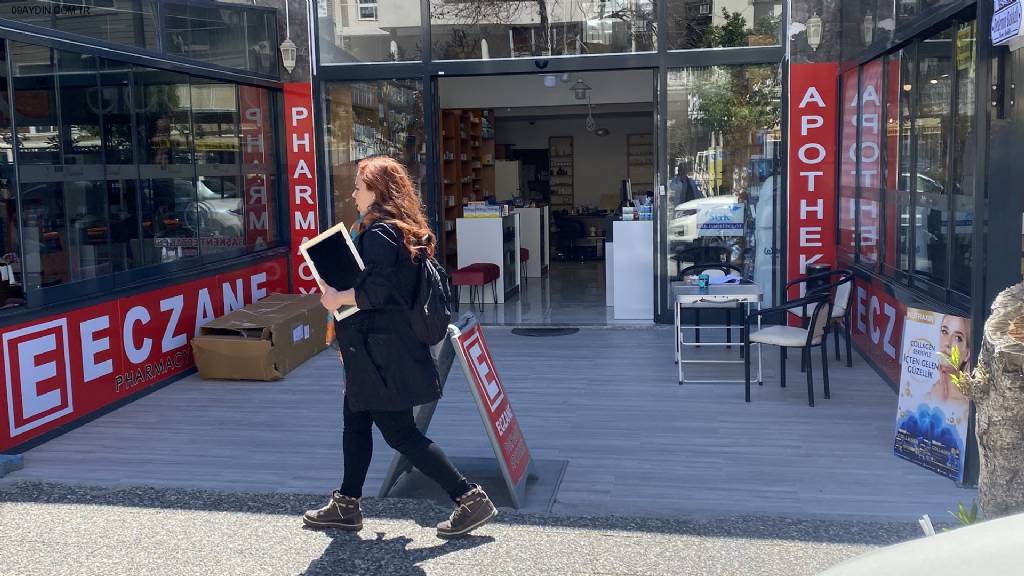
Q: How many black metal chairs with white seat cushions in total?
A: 3